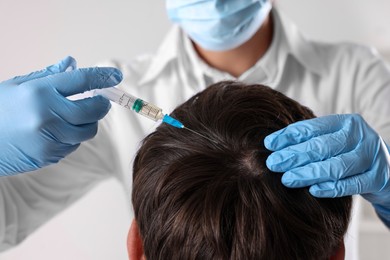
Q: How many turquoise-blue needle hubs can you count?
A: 1